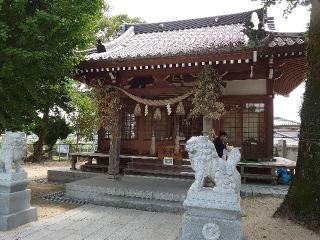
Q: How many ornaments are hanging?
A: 5